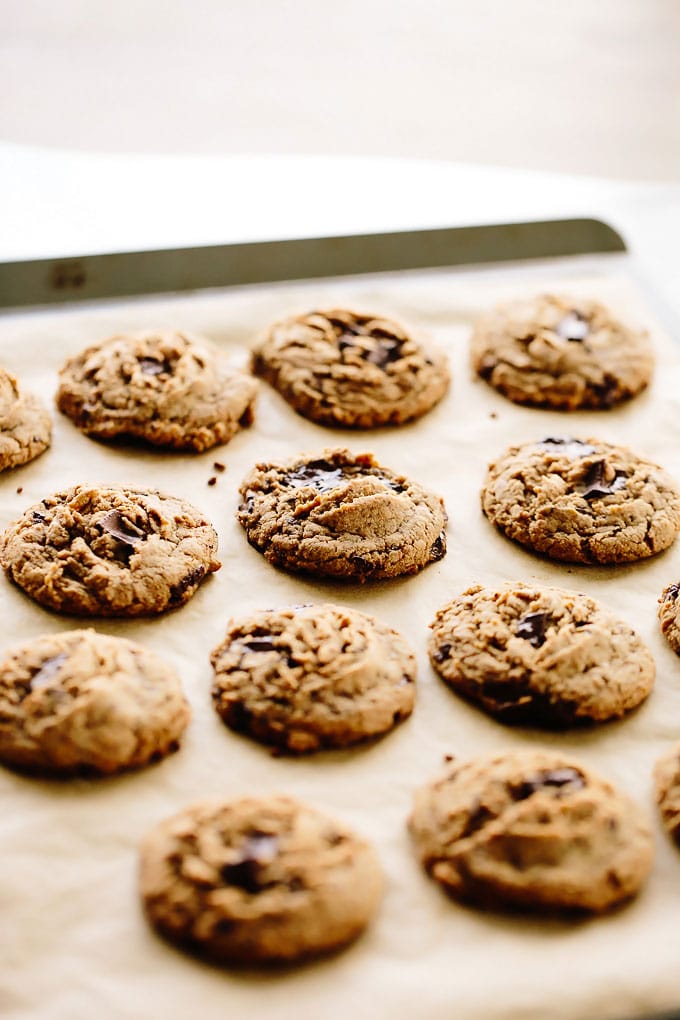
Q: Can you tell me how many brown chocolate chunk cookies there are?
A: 14